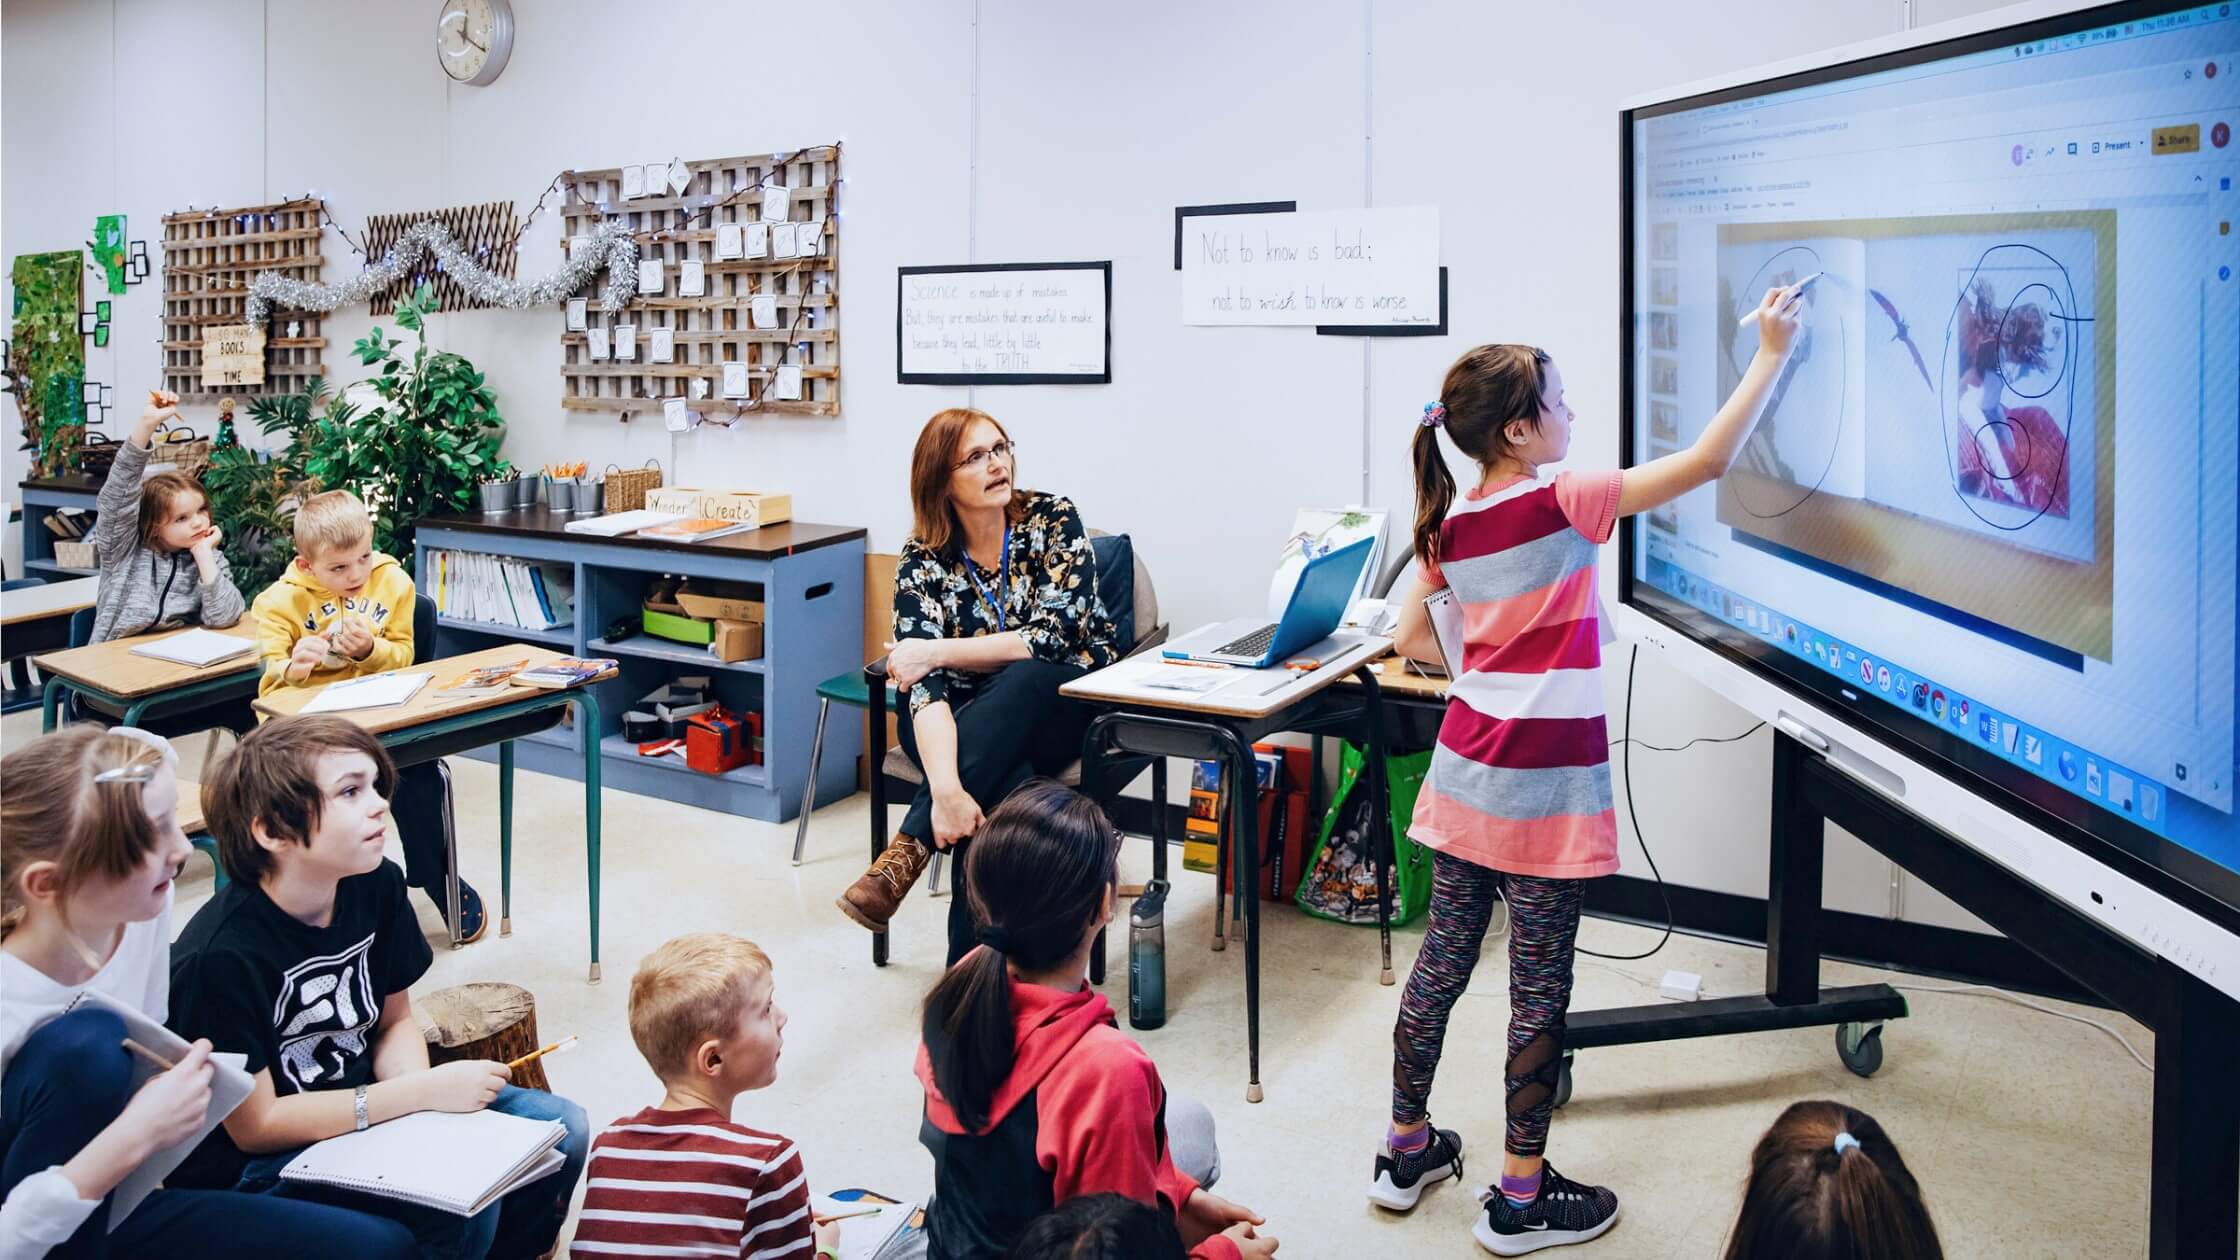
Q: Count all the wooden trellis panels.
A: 3